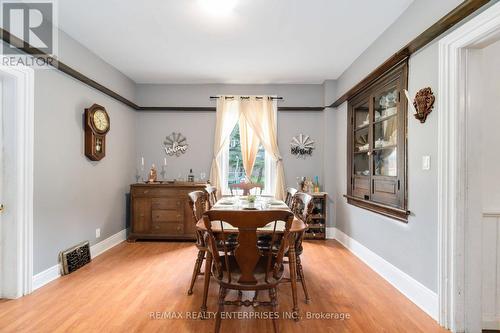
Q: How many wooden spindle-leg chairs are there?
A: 6